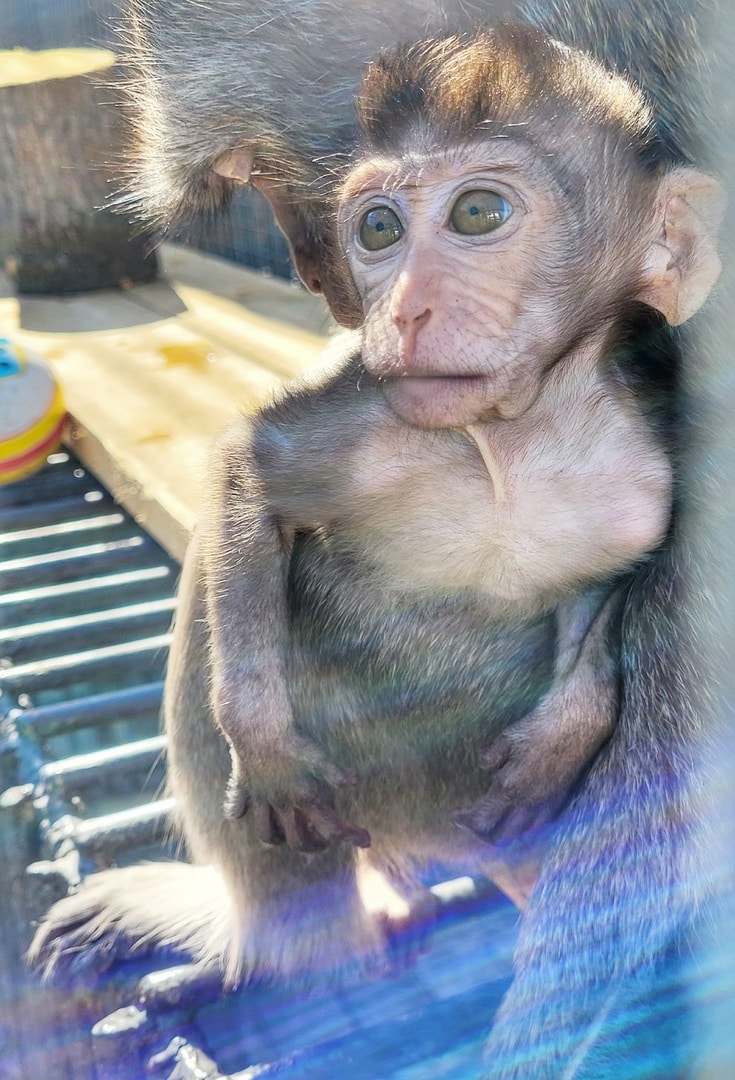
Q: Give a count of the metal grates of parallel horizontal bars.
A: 1